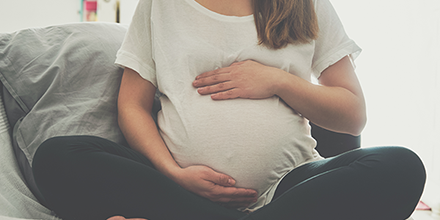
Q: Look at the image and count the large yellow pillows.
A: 0